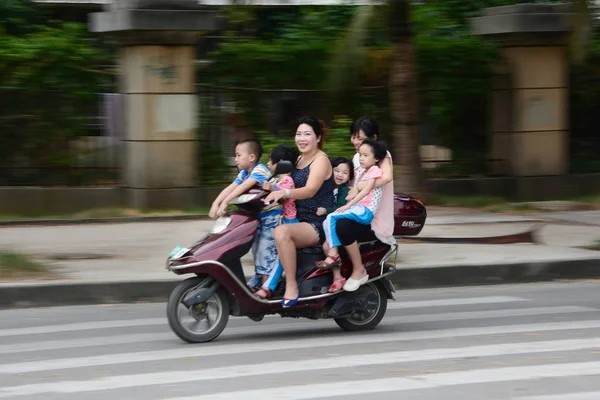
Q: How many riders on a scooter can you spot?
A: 6